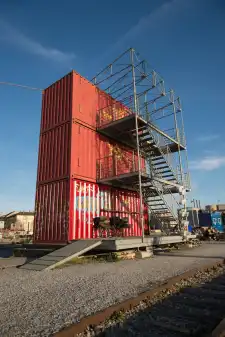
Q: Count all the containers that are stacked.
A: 3